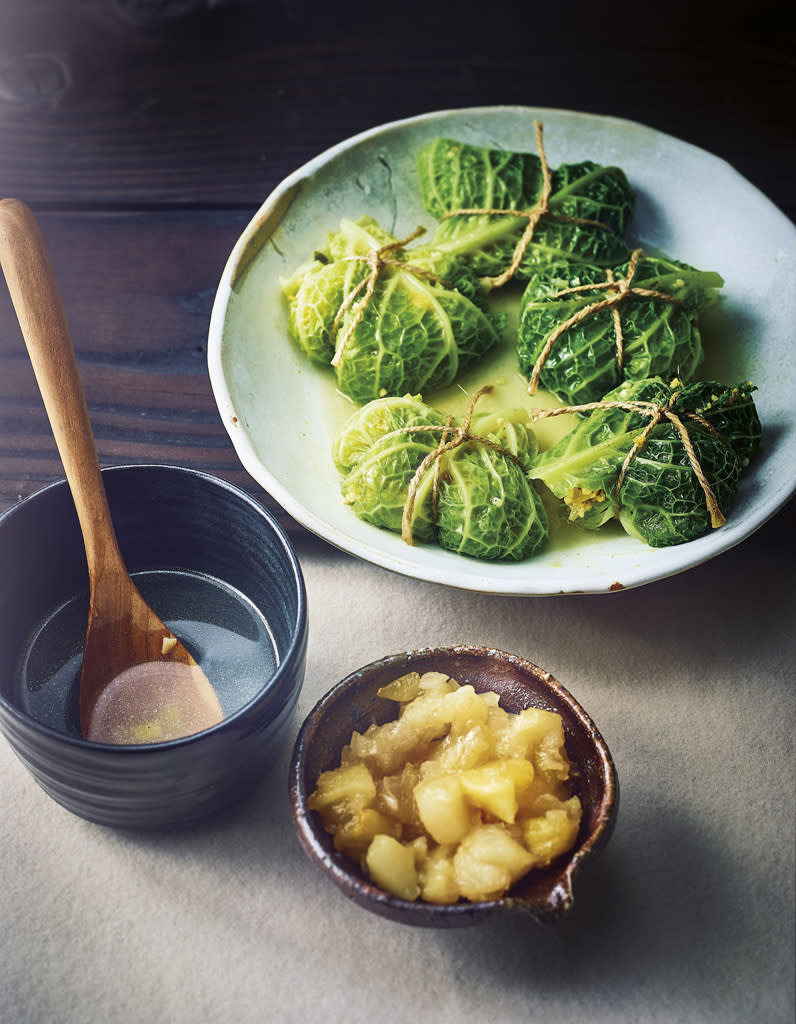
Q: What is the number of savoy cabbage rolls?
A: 5